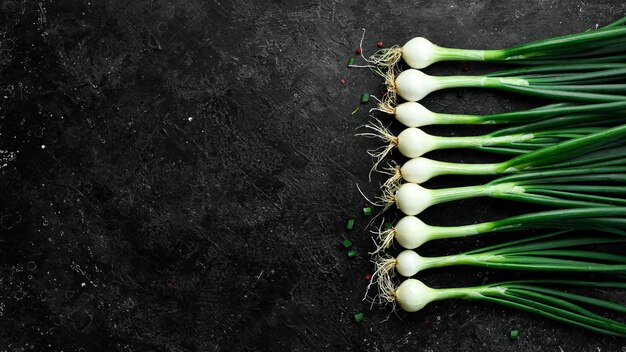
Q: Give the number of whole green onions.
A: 9